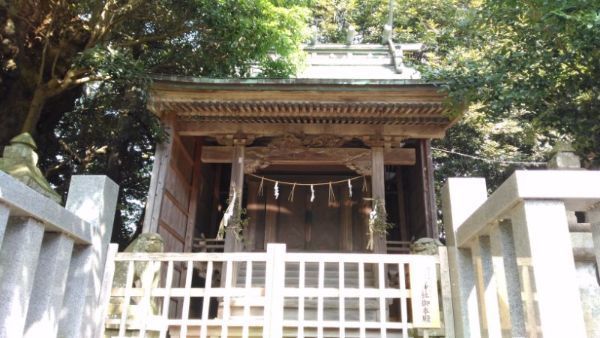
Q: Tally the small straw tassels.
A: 4